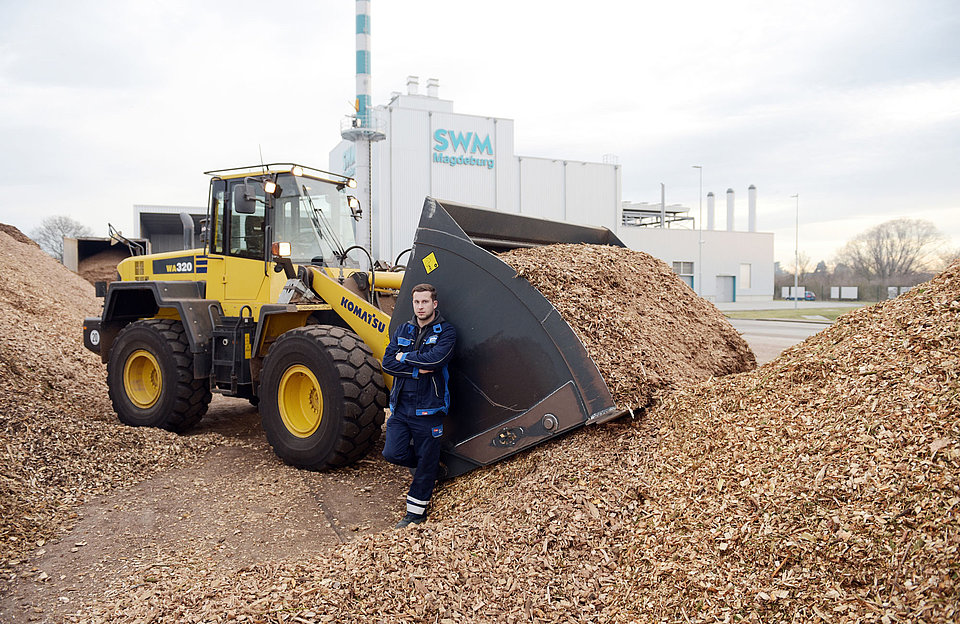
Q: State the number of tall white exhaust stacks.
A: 3